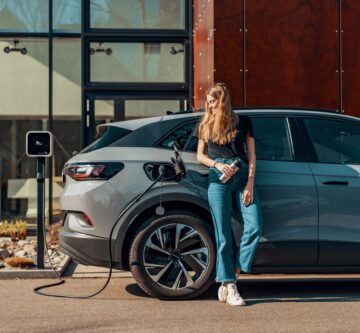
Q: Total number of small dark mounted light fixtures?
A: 3